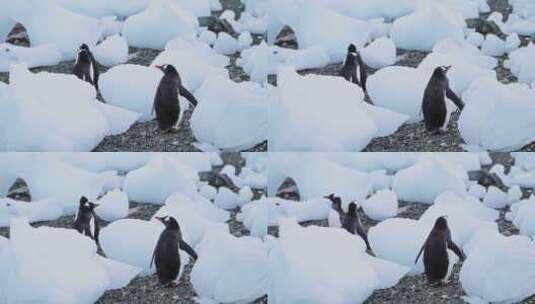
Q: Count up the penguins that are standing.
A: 9